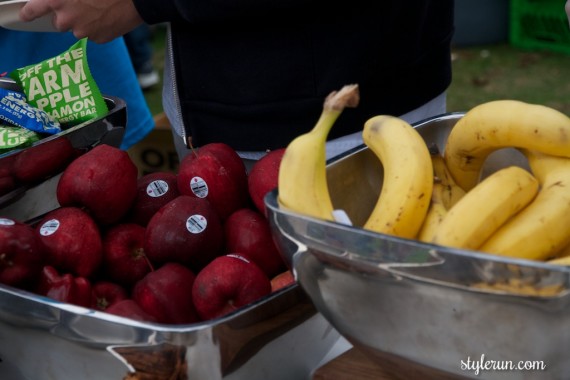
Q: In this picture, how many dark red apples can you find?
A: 14